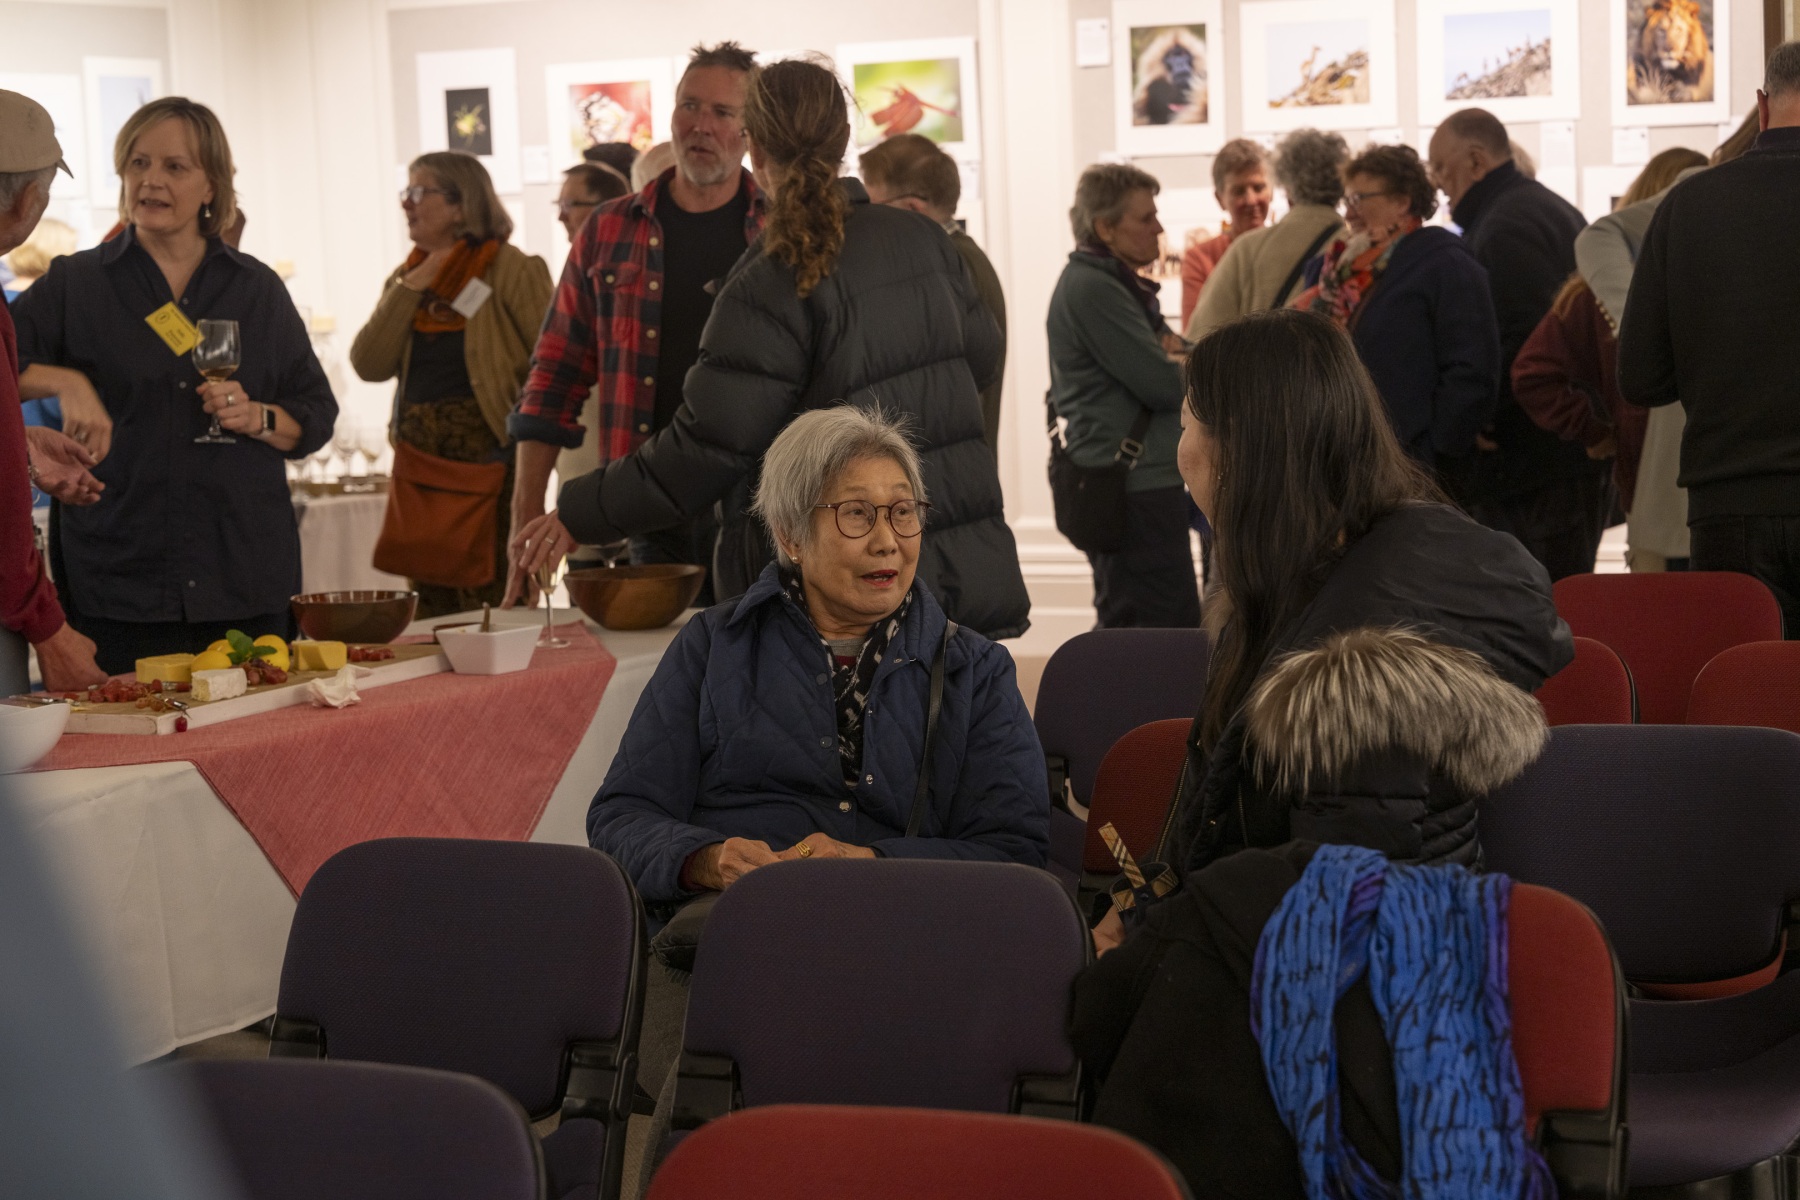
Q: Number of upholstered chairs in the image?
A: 11